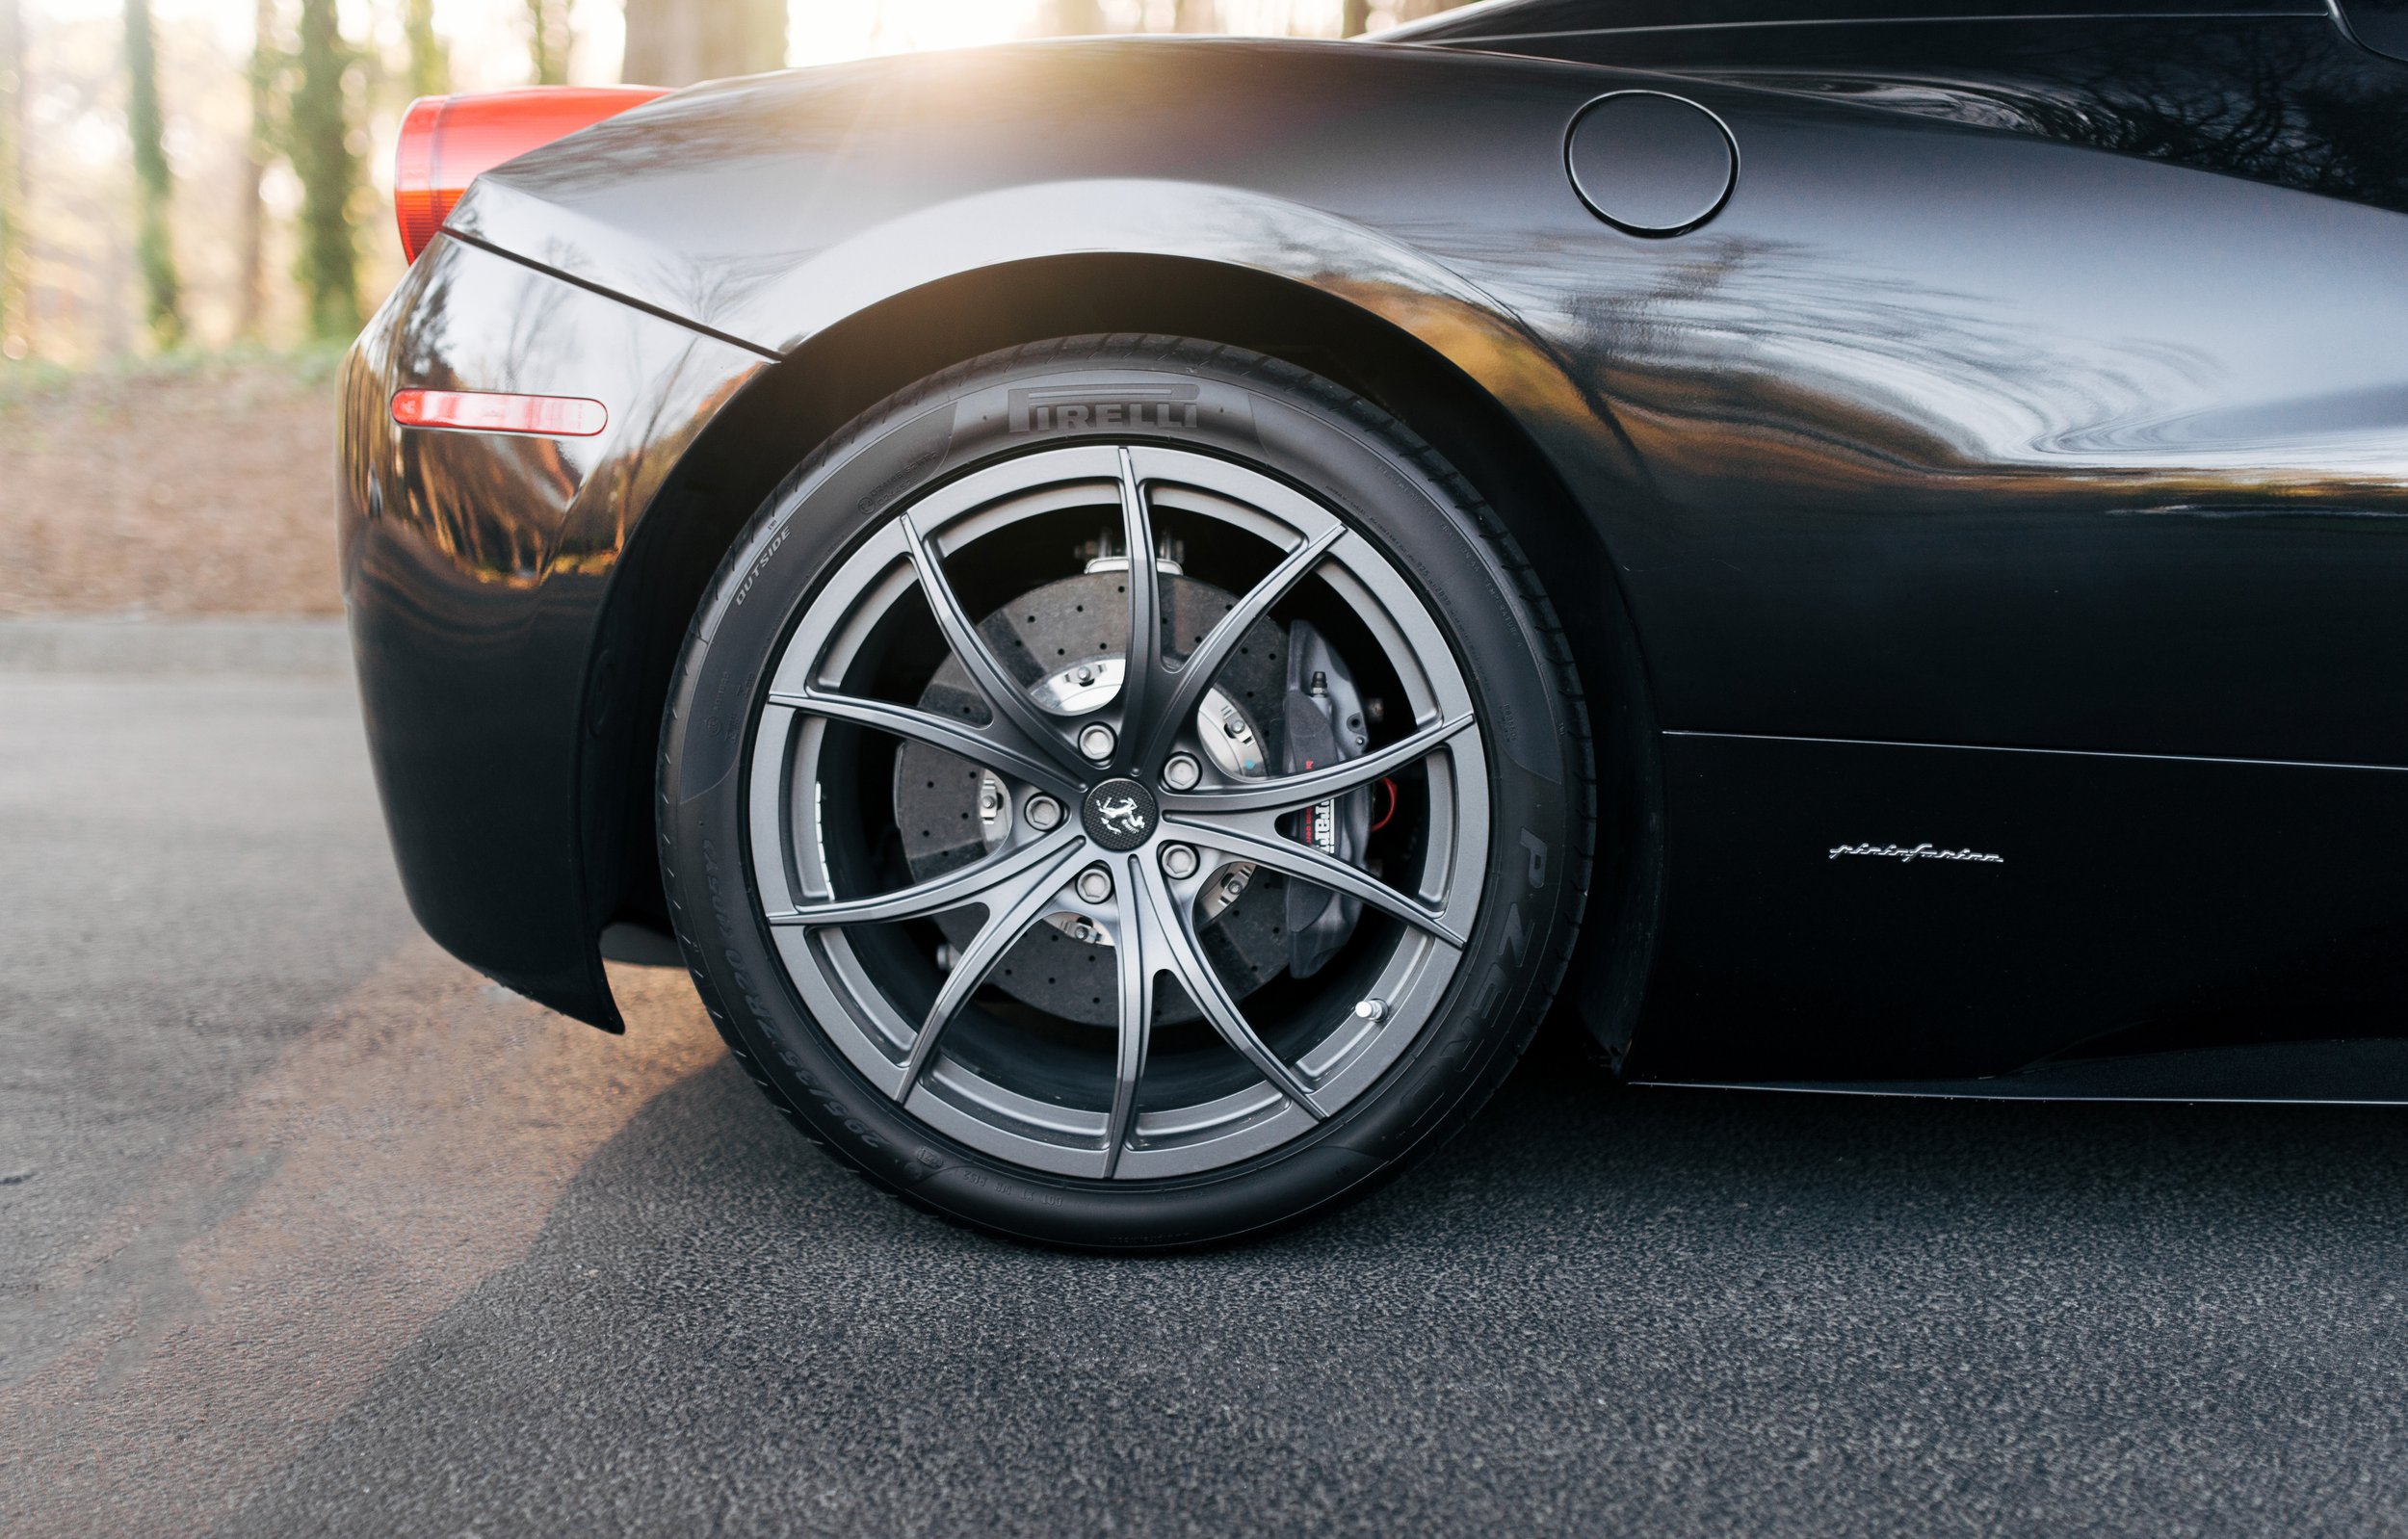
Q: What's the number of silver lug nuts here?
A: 5